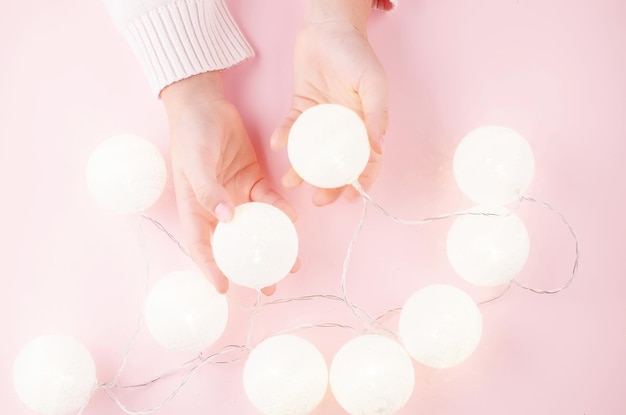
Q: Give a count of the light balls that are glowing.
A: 10